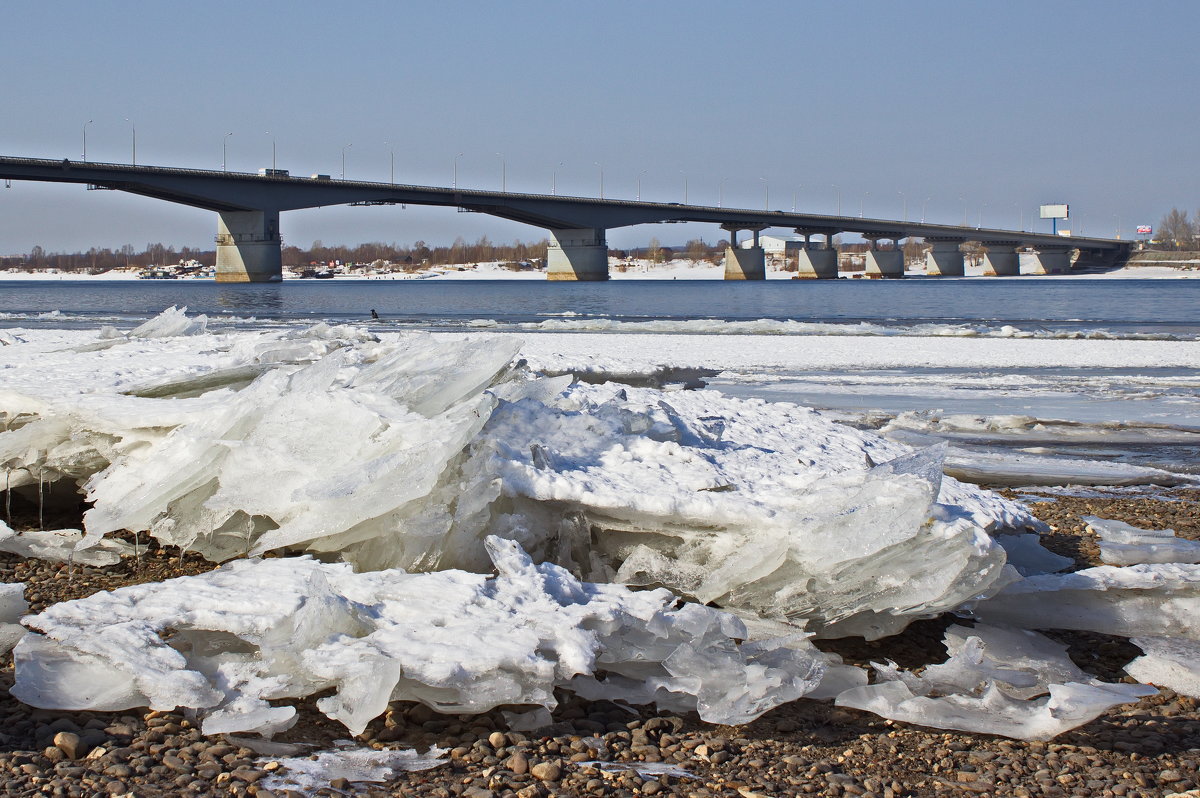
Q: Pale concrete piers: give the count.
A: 8